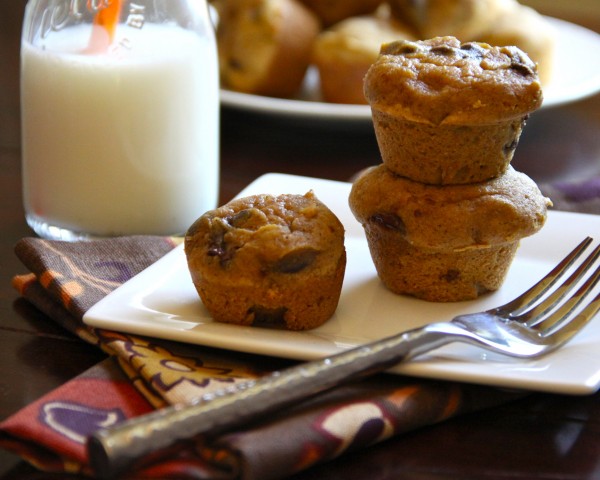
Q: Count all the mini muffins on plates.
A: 8